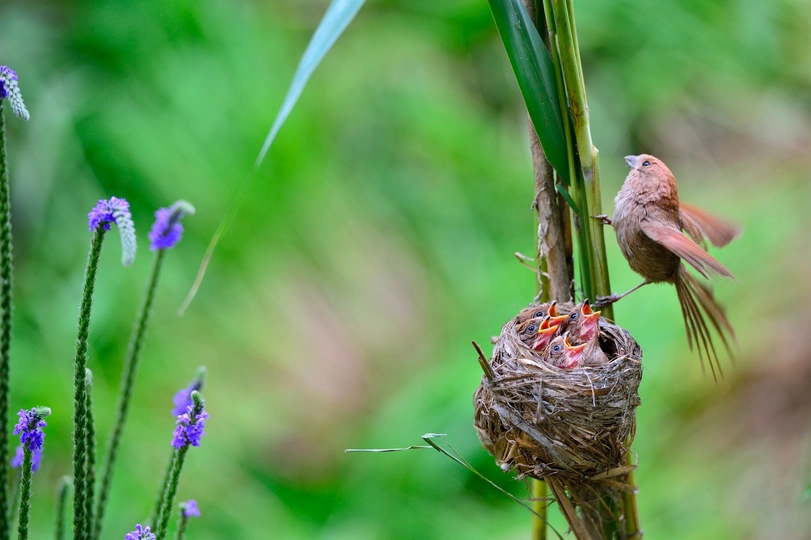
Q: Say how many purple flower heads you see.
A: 9